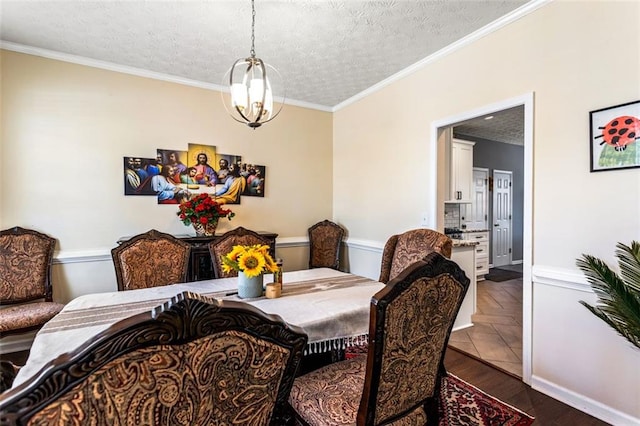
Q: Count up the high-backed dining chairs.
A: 7